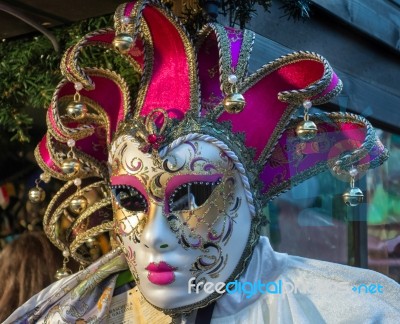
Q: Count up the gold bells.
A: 9